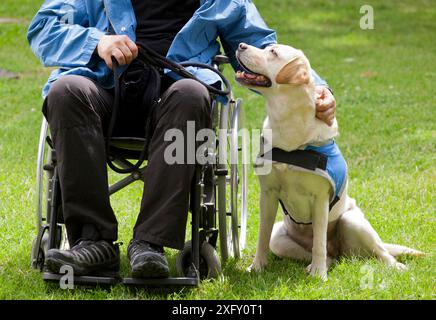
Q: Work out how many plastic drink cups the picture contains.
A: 0